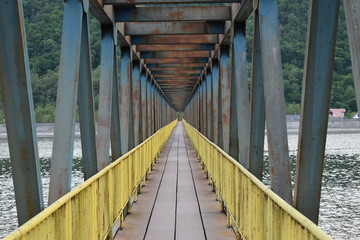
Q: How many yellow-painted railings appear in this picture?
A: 2